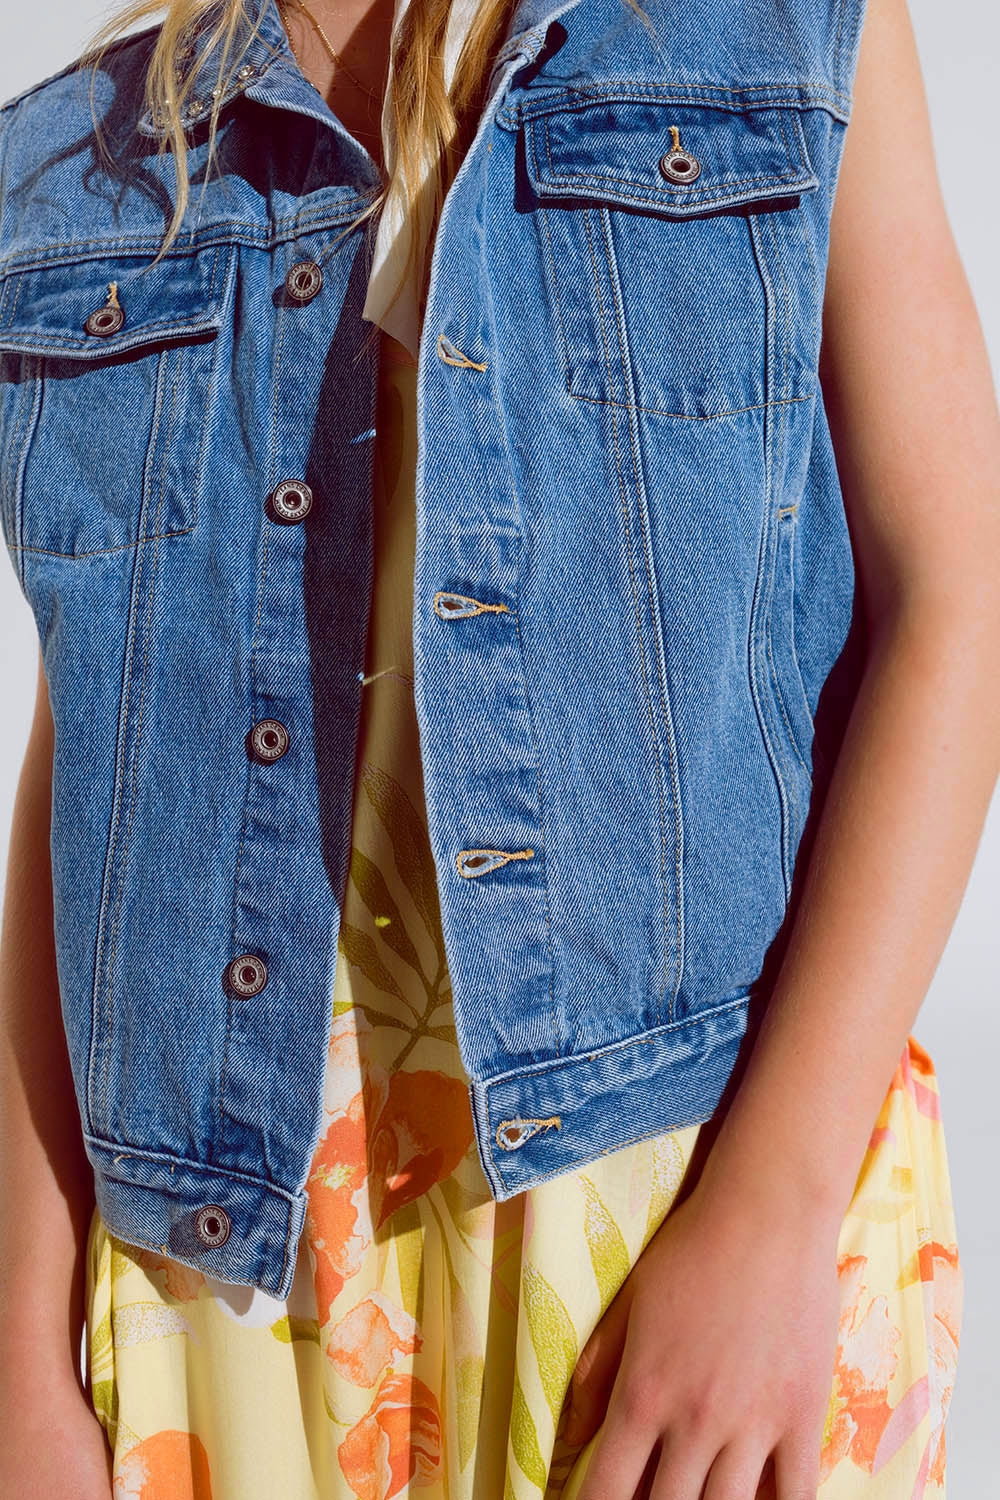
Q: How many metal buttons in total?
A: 7